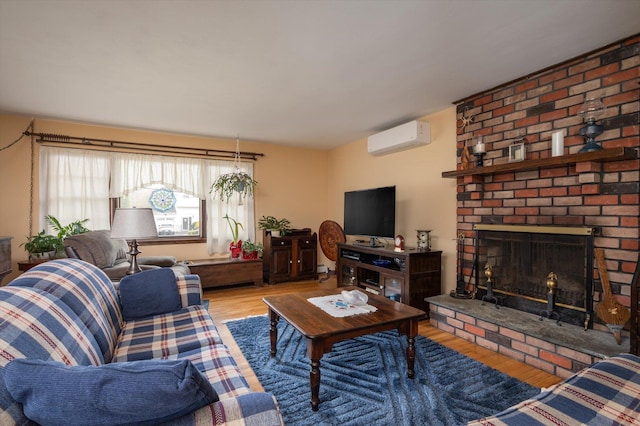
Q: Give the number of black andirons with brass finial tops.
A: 2